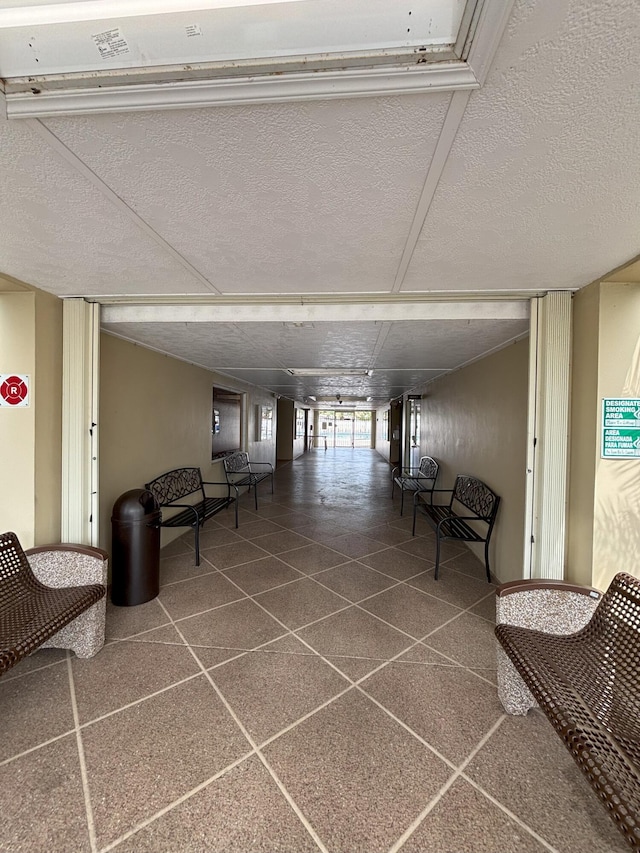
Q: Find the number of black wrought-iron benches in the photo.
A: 4